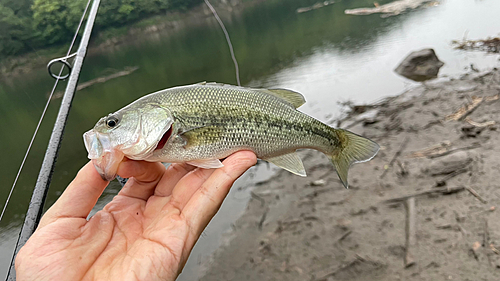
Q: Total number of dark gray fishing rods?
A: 1